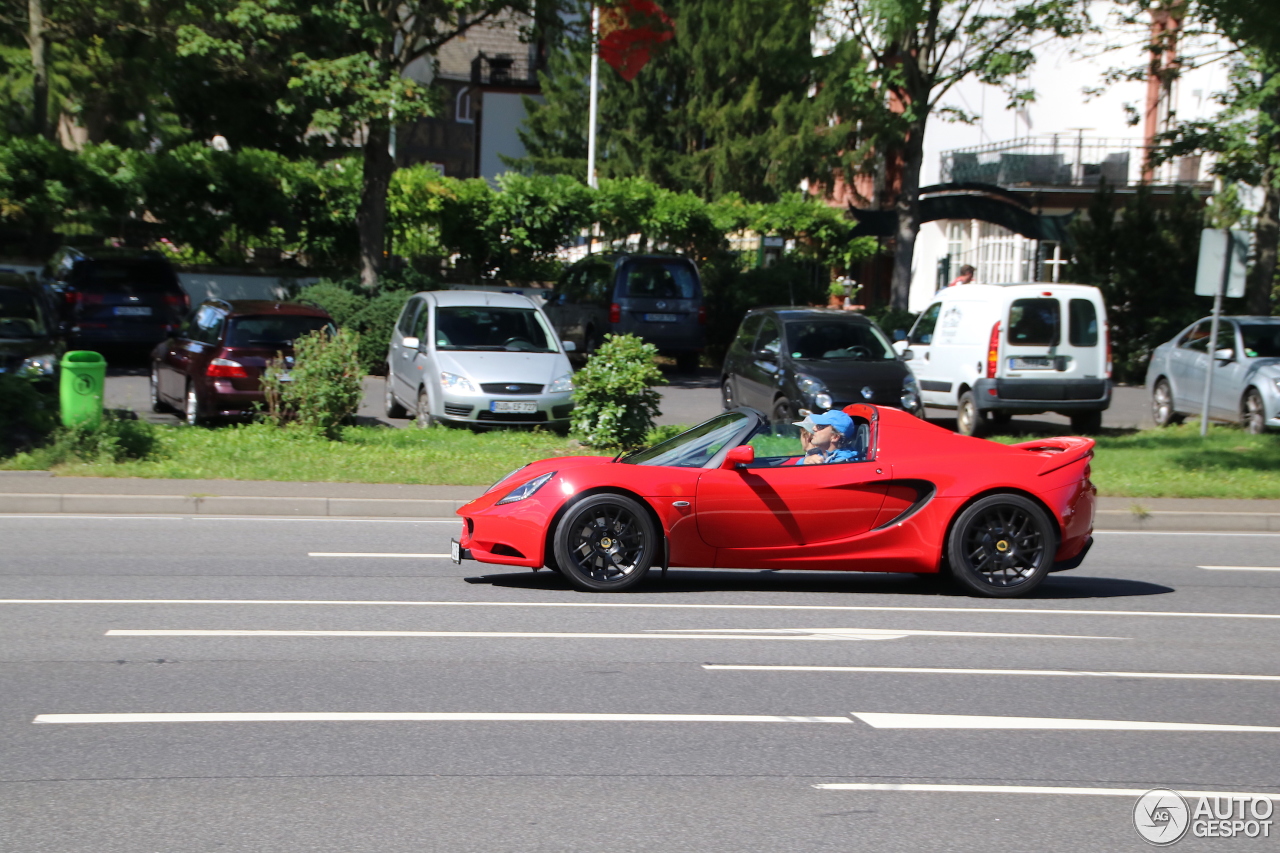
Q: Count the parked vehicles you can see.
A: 8